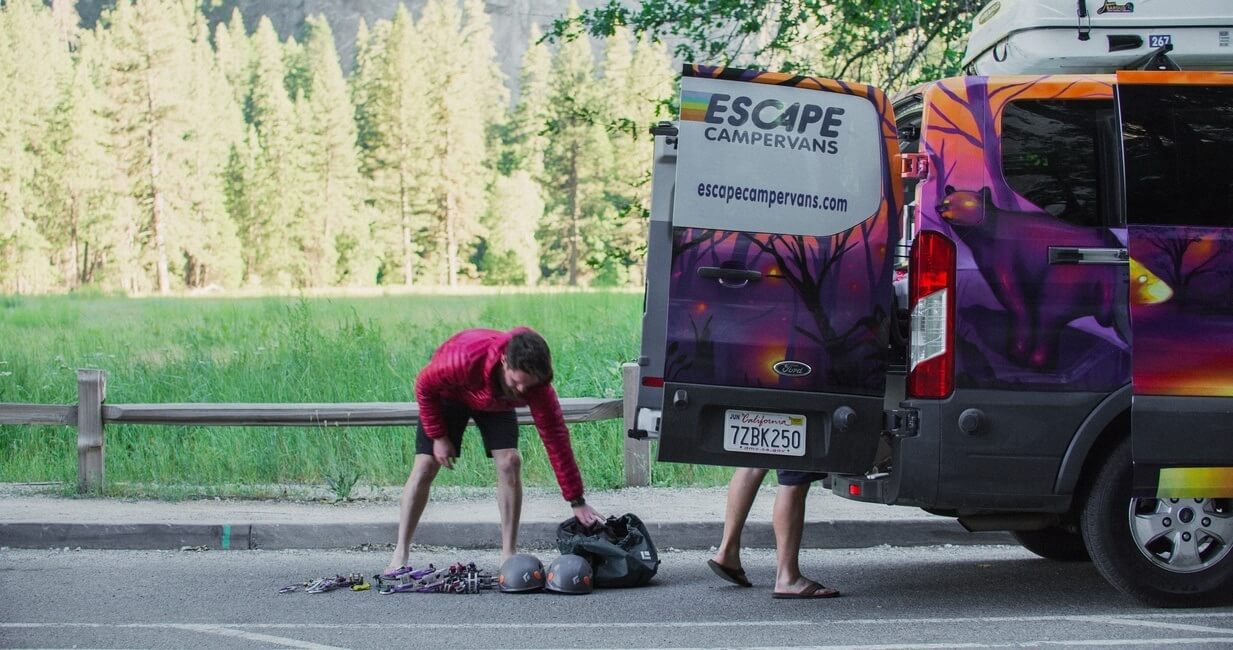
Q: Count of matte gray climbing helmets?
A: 2